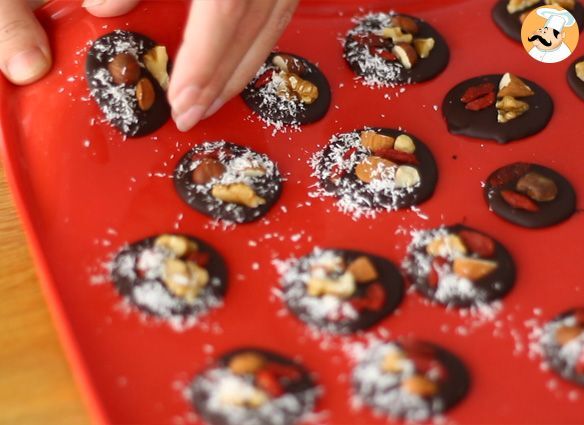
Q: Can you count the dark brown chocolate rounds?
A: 15